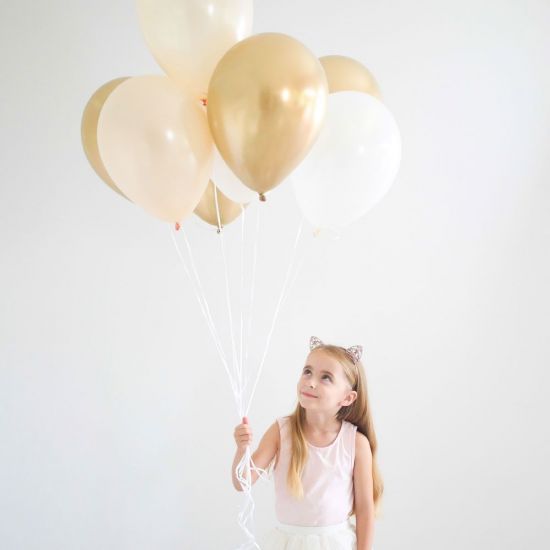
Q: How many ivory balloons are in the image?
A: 2